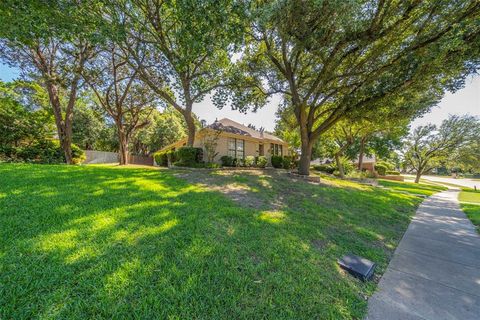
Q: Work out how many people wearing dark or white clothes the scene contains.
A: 0